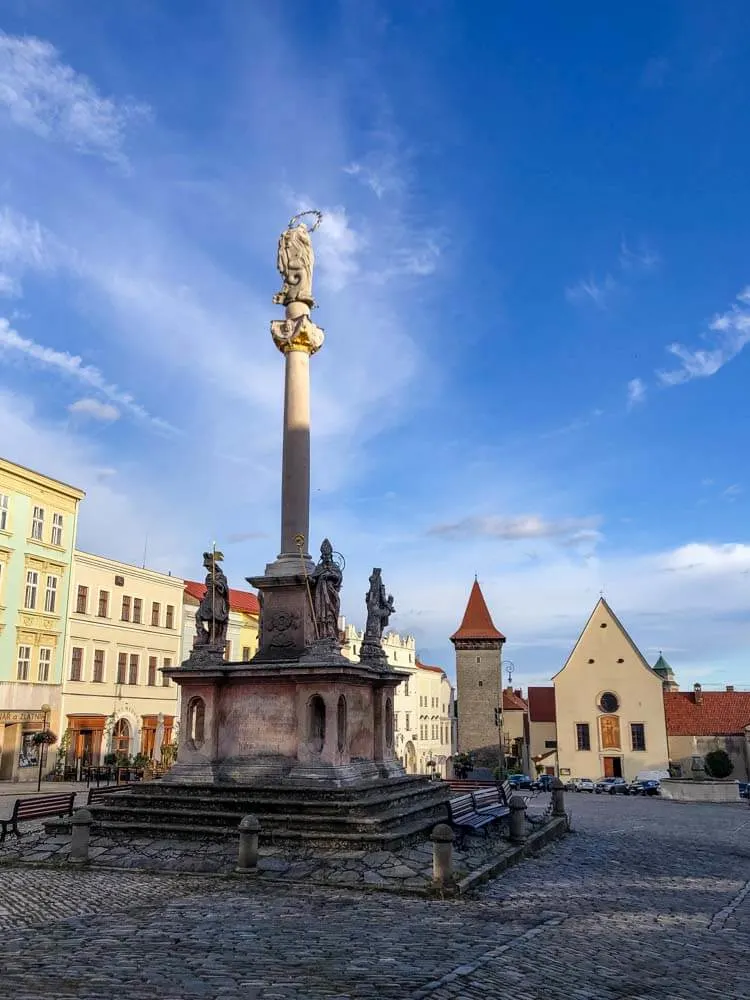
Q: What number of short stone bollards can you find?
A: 5